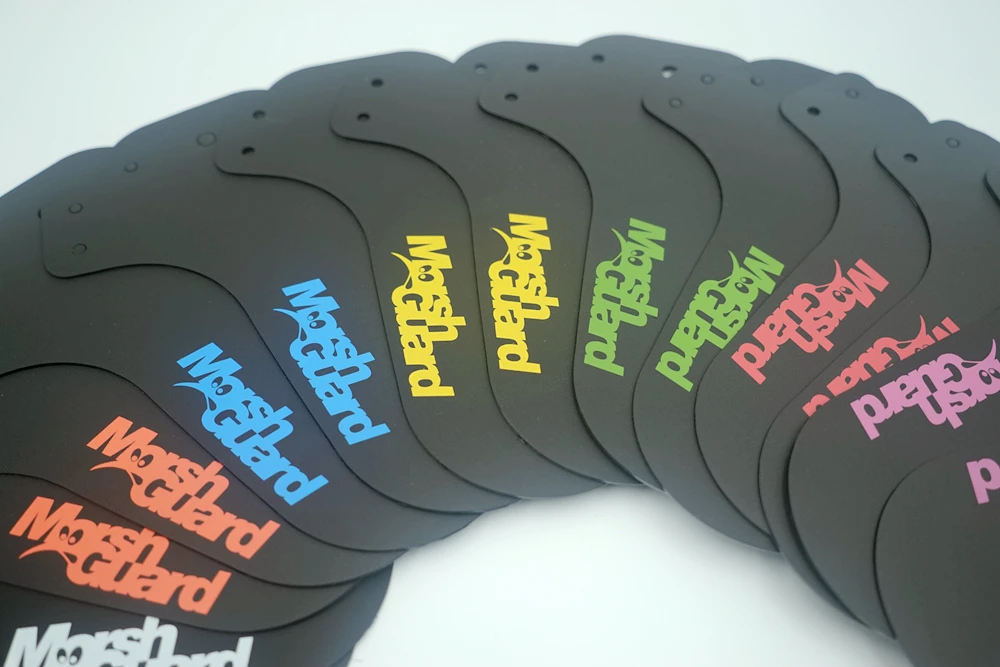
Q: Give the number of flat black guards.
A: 13